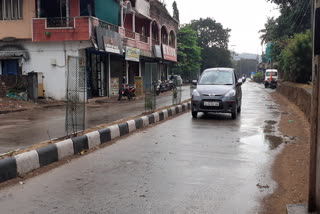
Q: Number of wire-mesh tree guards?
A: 3